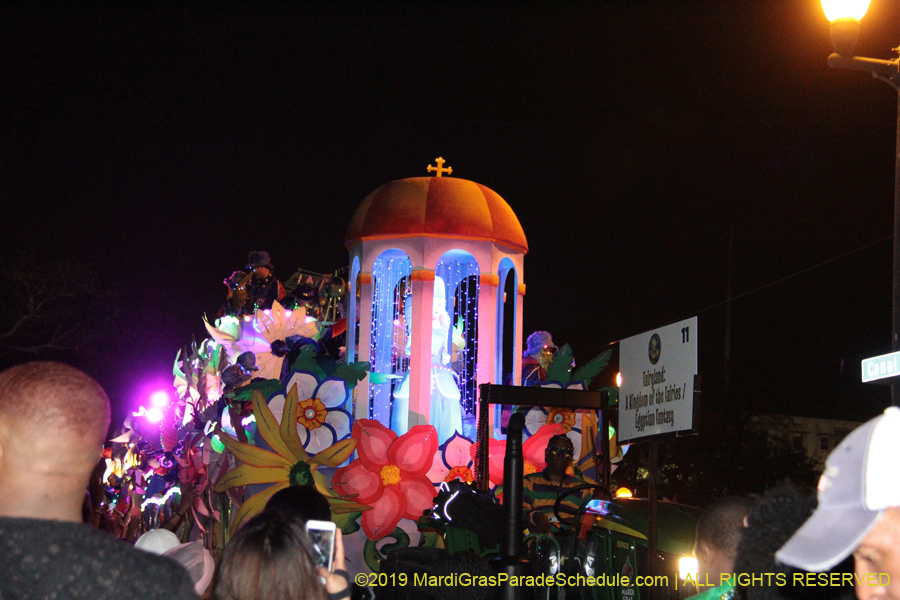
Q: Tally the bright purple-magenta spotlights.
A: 2